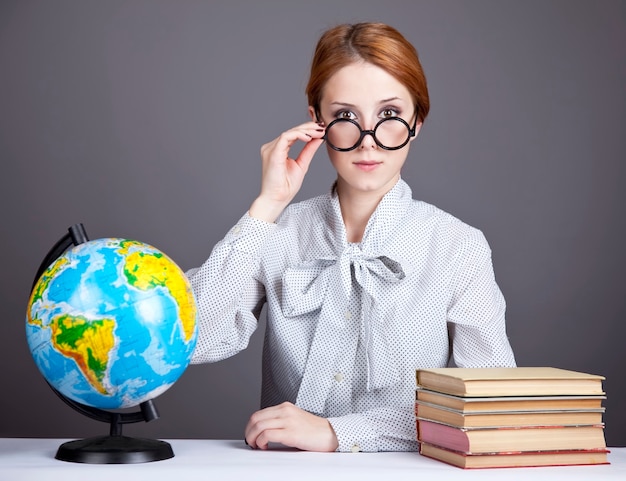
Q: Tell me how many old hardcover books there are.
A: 5